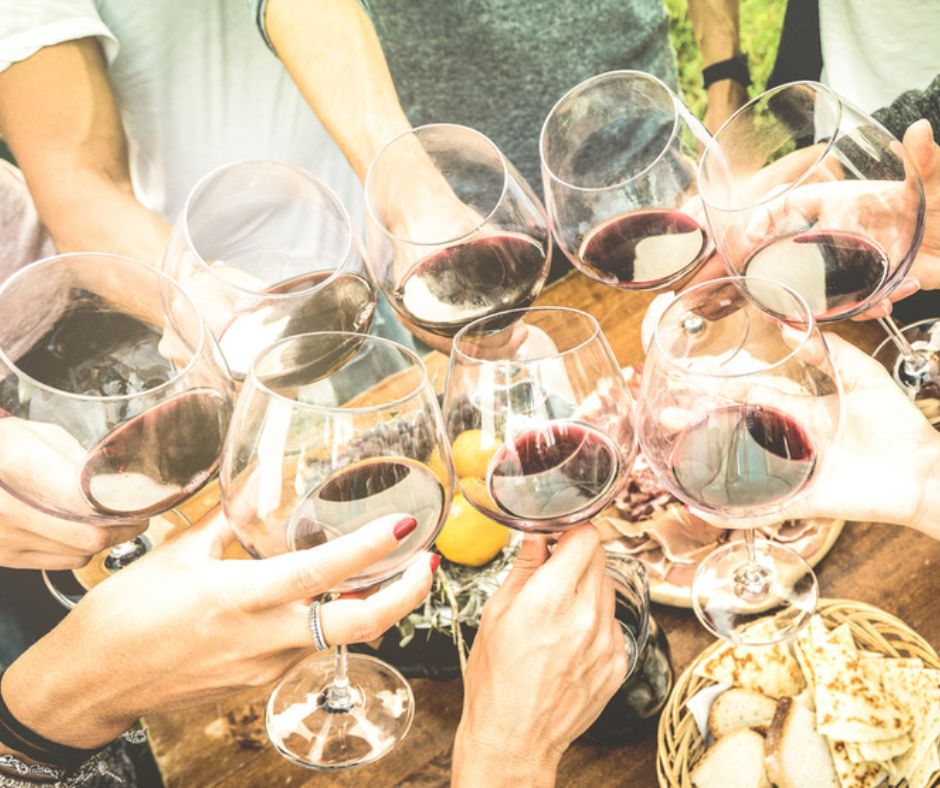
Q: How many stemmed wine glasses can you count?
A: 8